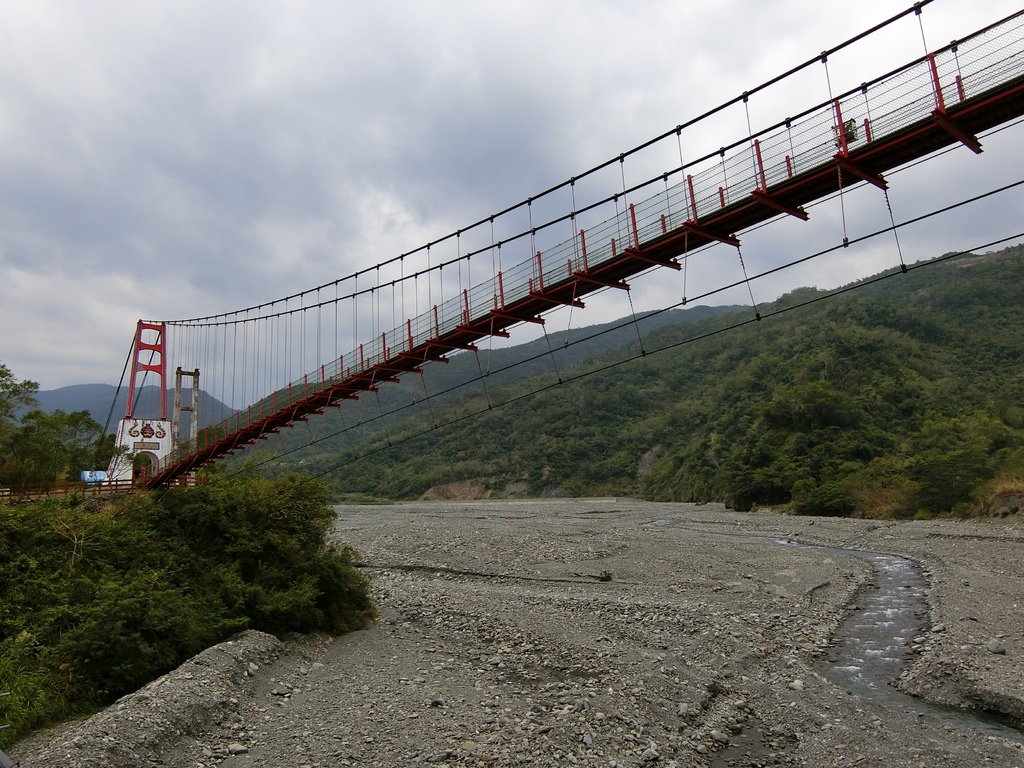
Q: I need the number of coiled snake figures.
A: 2